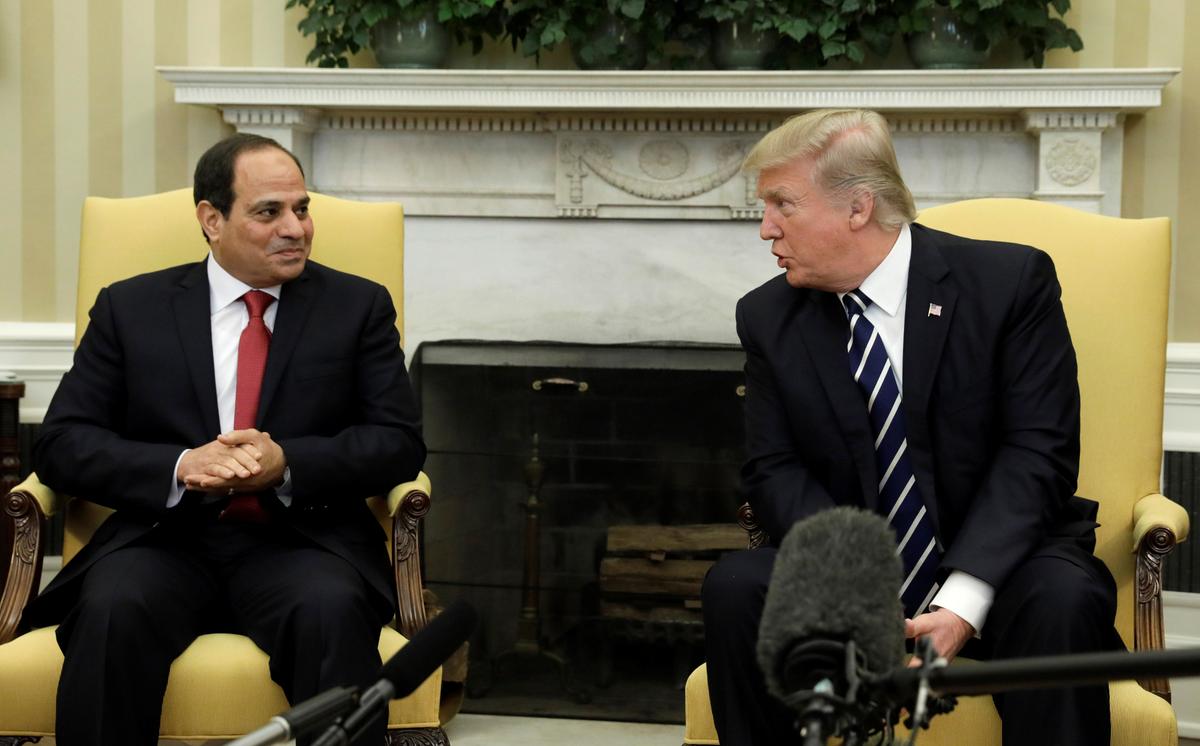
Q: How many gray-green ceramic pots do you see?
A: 4